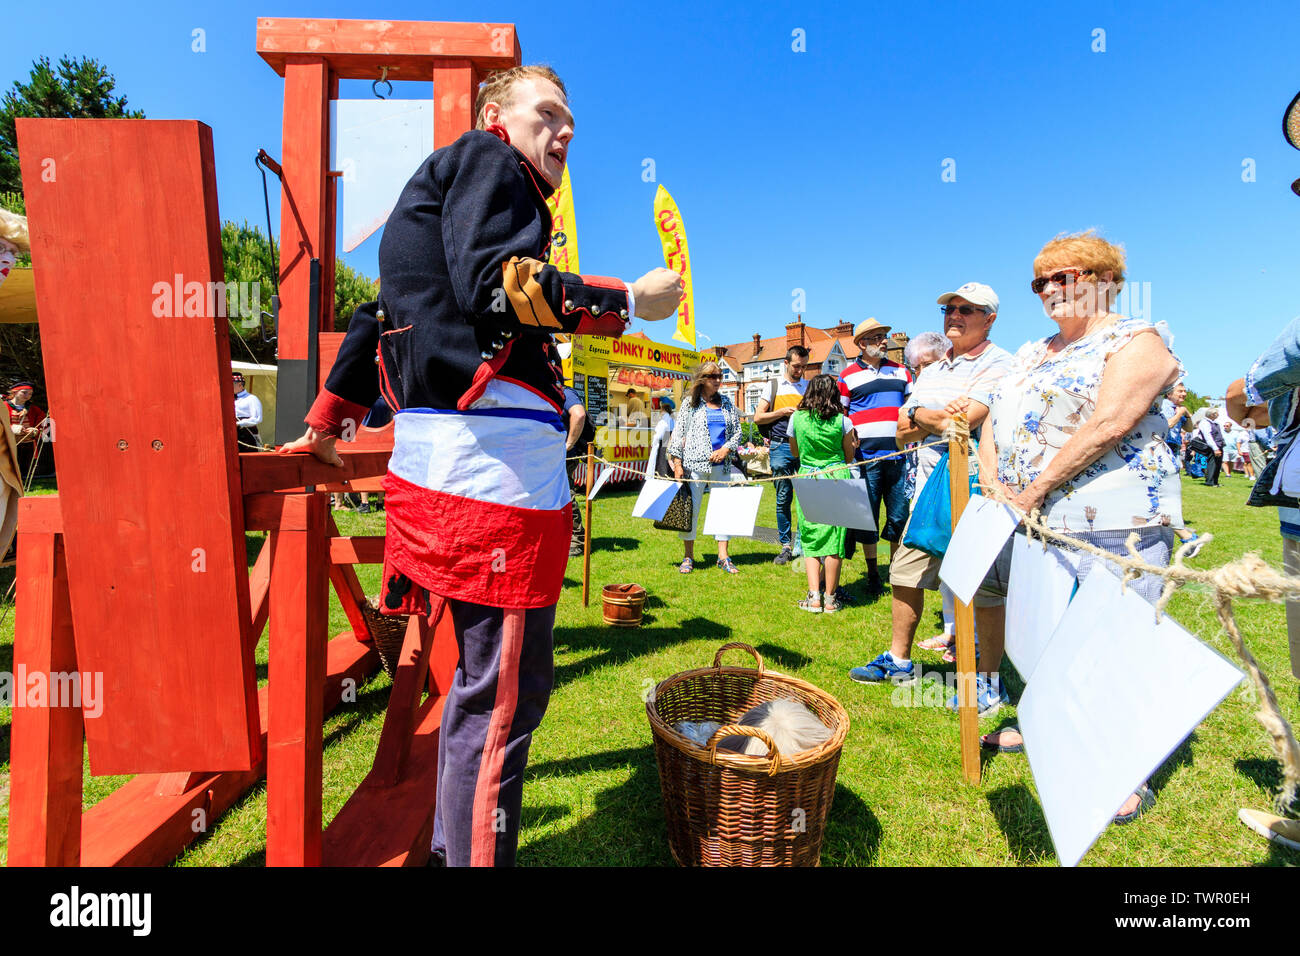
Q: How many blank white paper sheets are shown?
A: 7